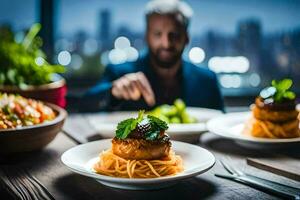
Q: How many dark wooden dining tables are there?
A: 1